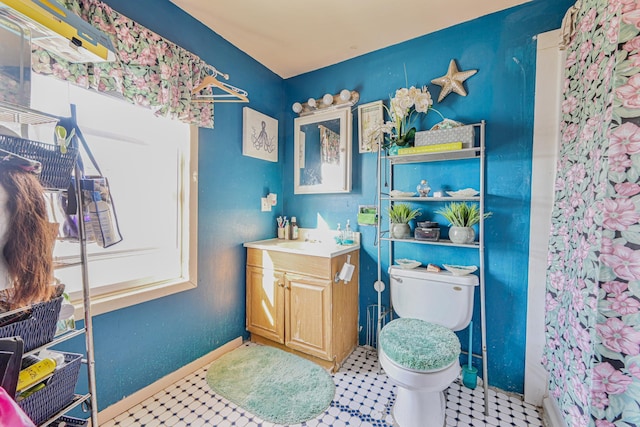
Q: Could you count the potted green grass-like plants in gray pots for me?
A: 2